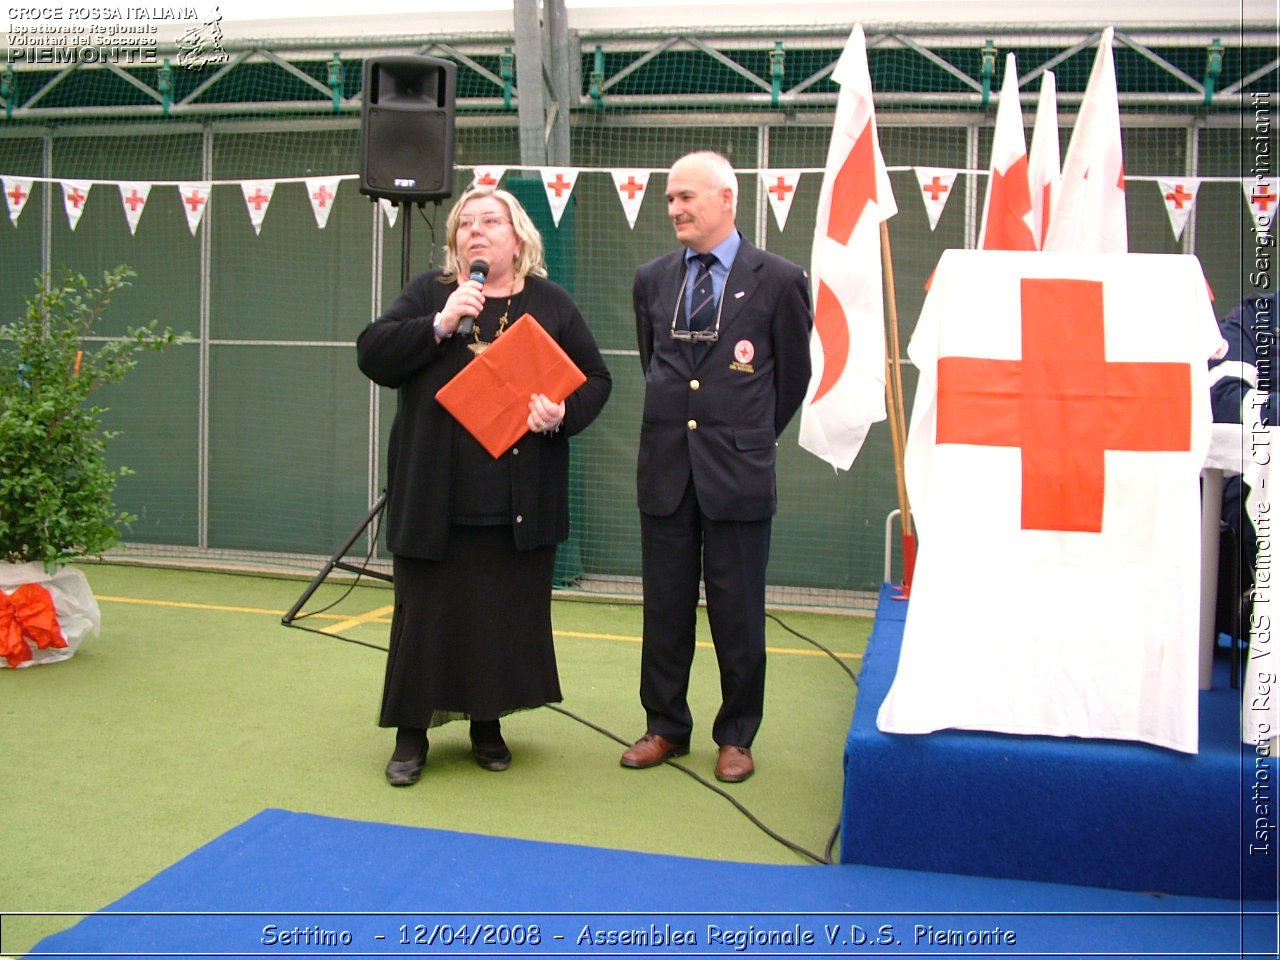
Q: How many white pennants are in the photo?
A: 14